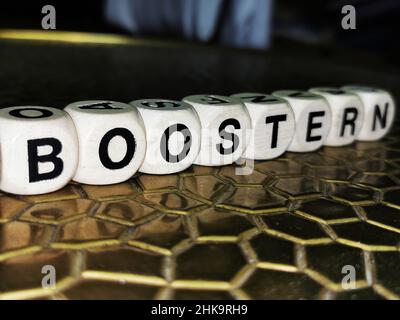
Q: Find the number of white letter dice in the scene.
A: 8